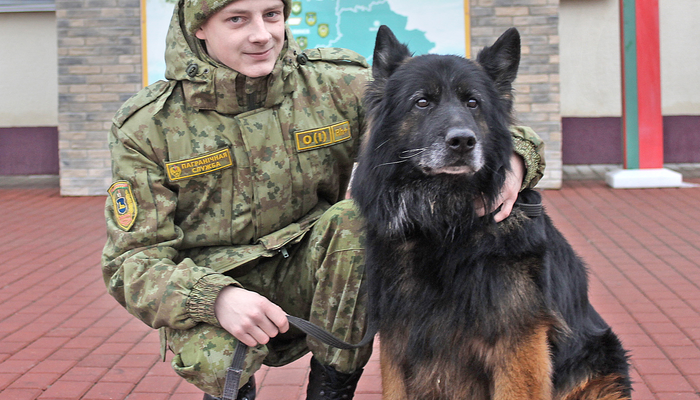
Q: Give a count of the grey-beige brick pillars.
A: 2